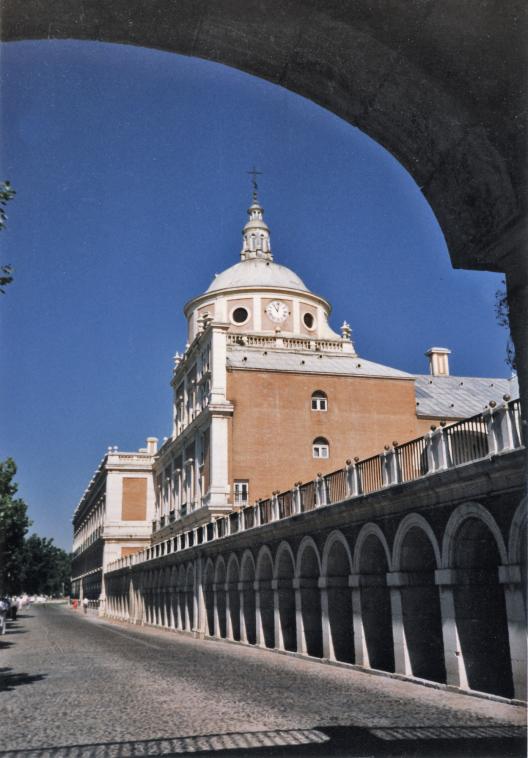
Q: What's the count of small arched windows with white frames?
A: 2